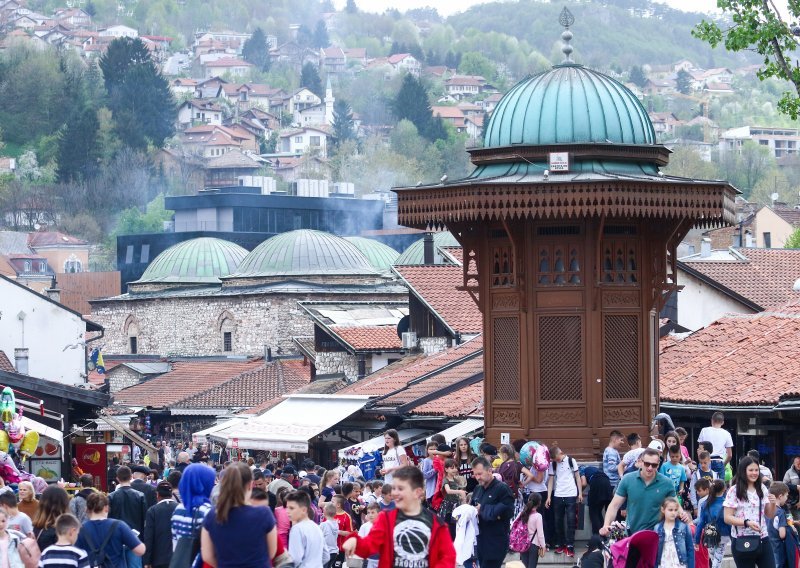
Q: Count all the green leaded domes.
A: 5